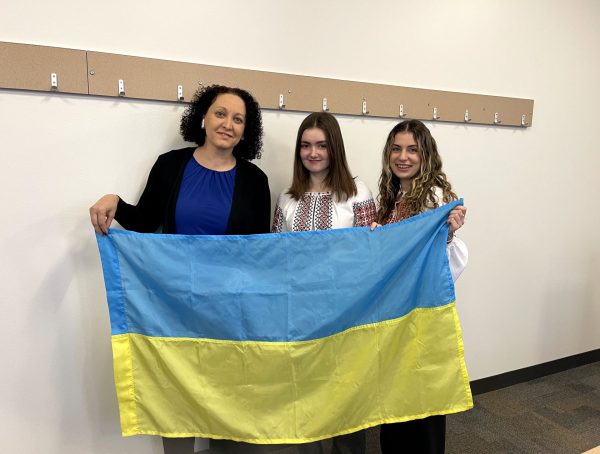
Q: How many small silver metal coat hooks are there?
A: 11